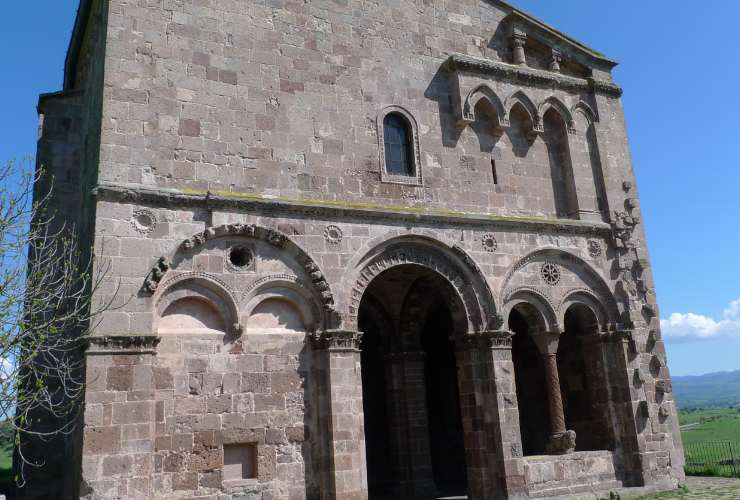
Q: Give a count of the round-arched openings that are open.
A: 3